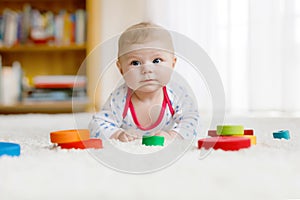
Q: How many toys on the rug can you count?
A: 9